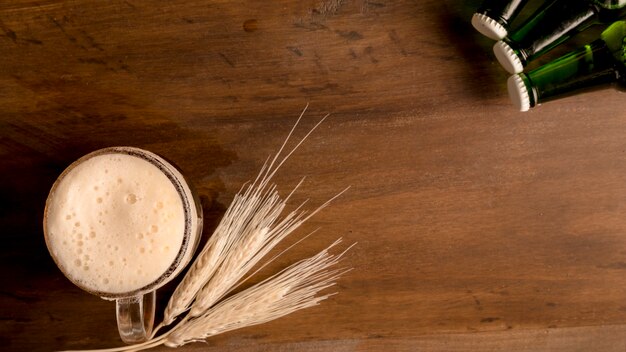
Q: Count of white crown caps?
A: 3